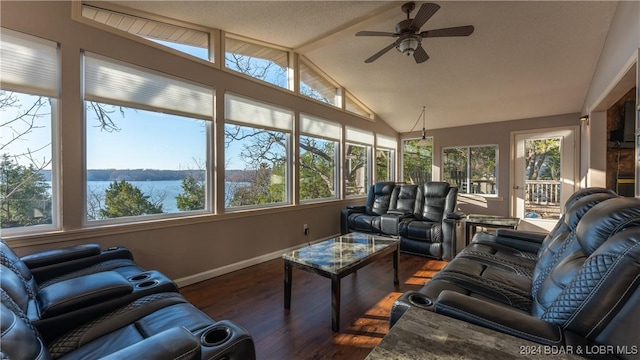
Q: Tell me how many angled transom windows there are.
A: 4